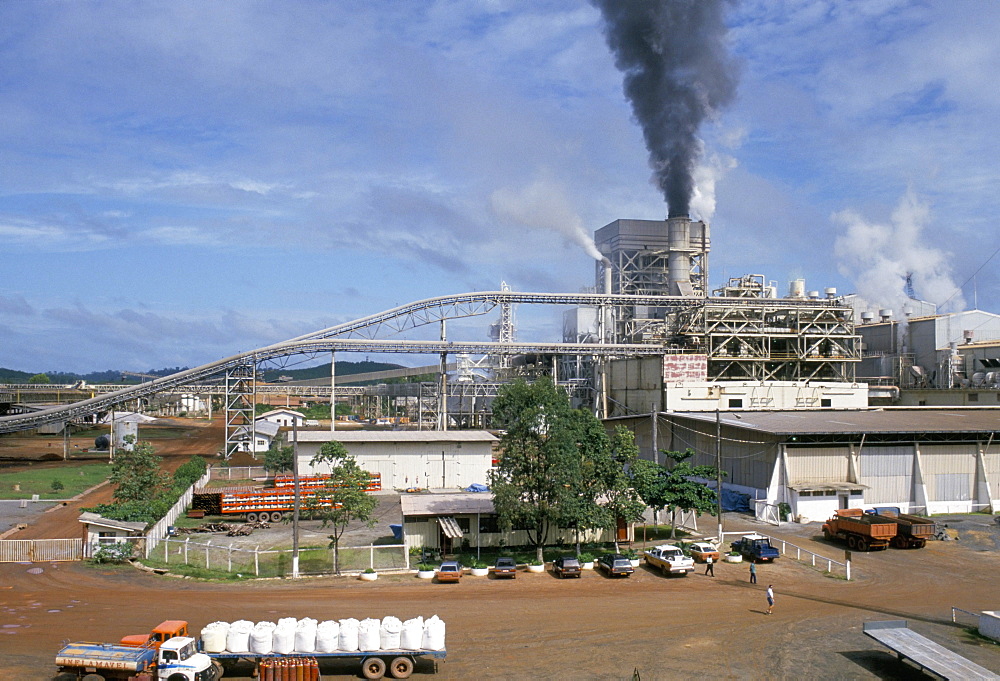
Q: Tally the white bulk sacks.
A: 11